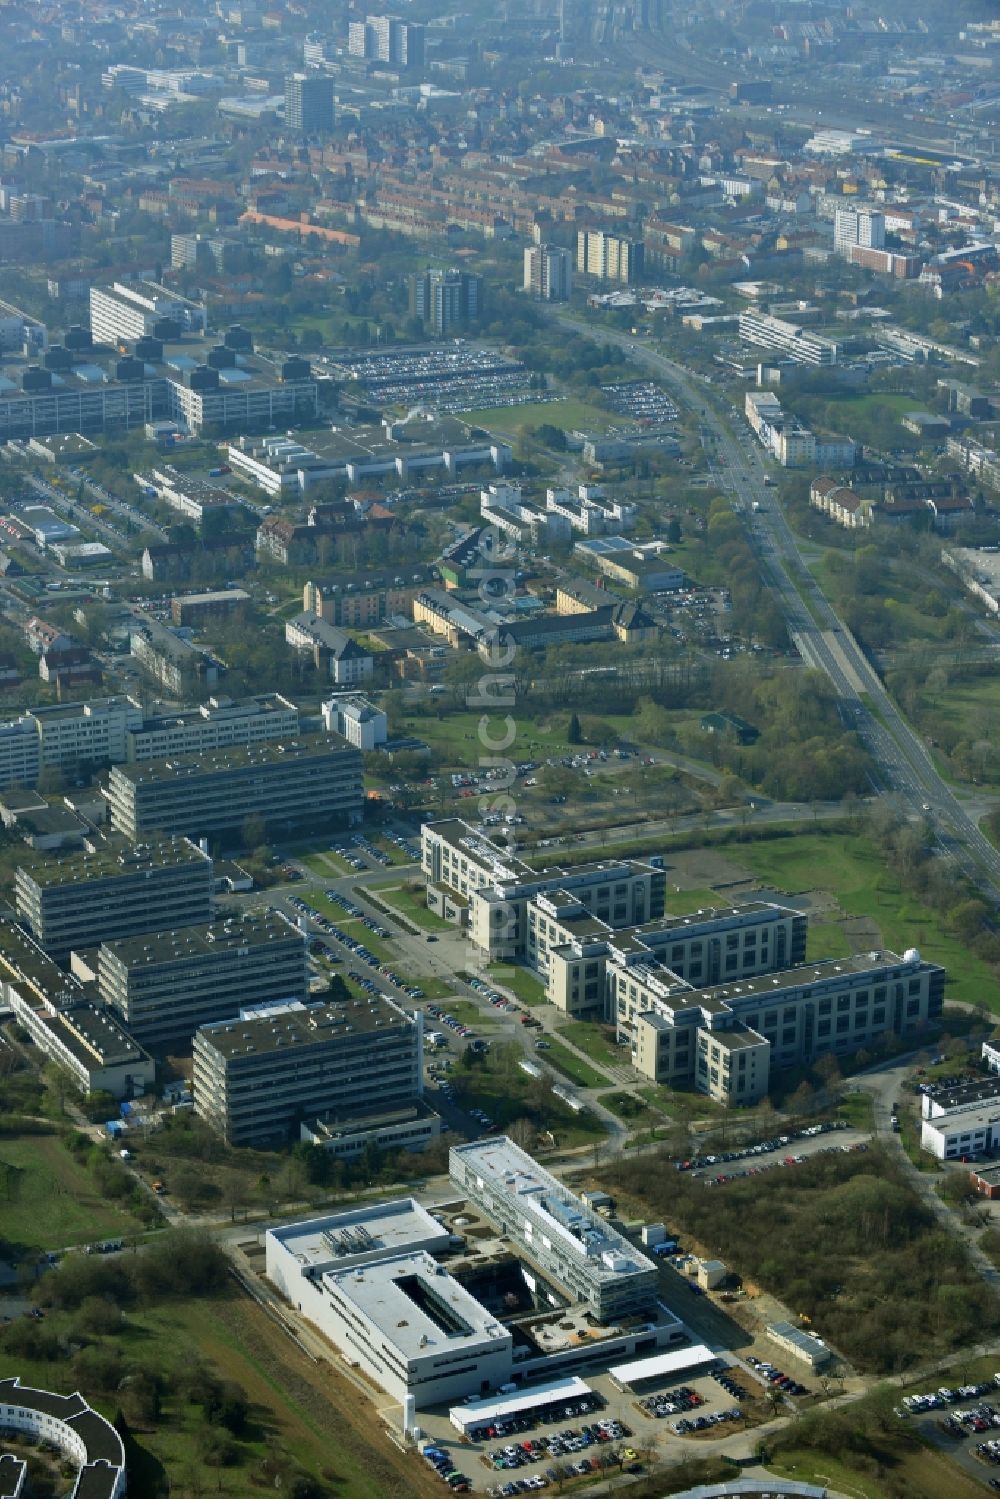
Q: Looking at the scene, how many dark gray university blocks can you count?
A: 4